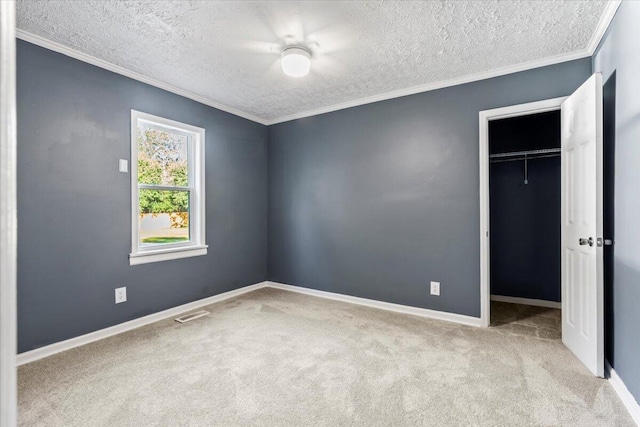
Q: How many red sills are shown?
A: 0